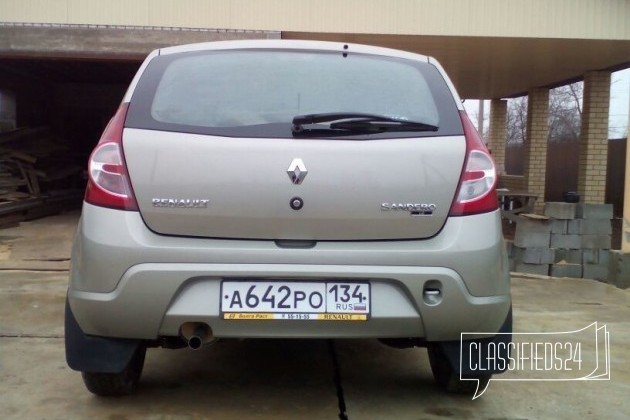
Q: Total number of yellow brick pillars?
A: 3